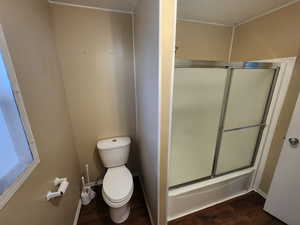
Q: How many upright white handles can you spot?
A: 2